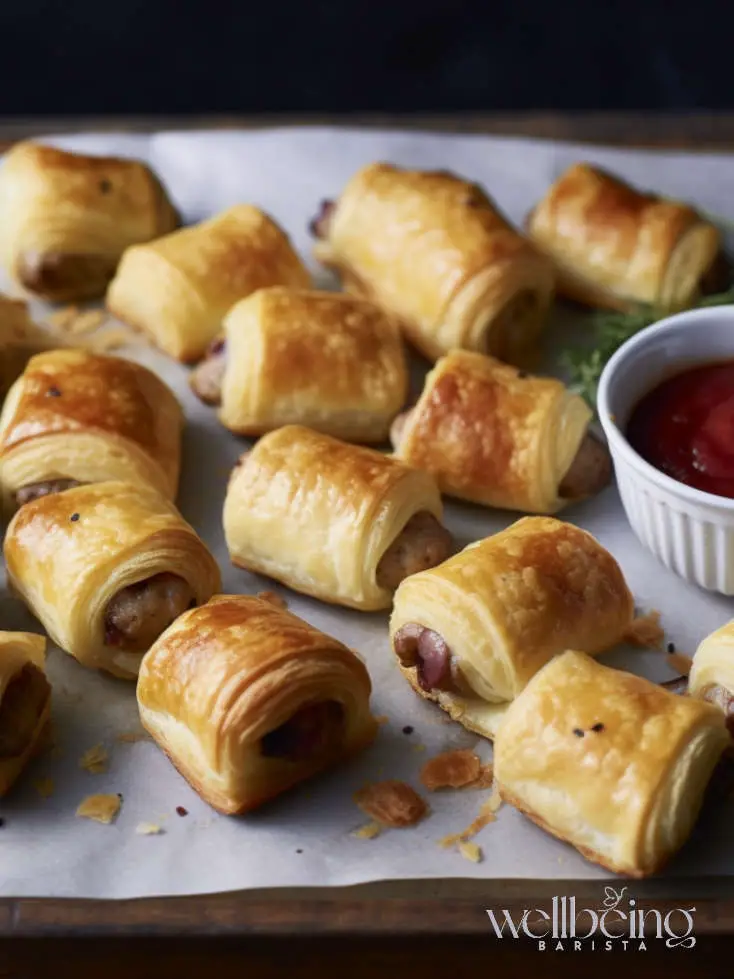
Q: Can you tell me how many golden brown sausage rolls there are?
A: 15